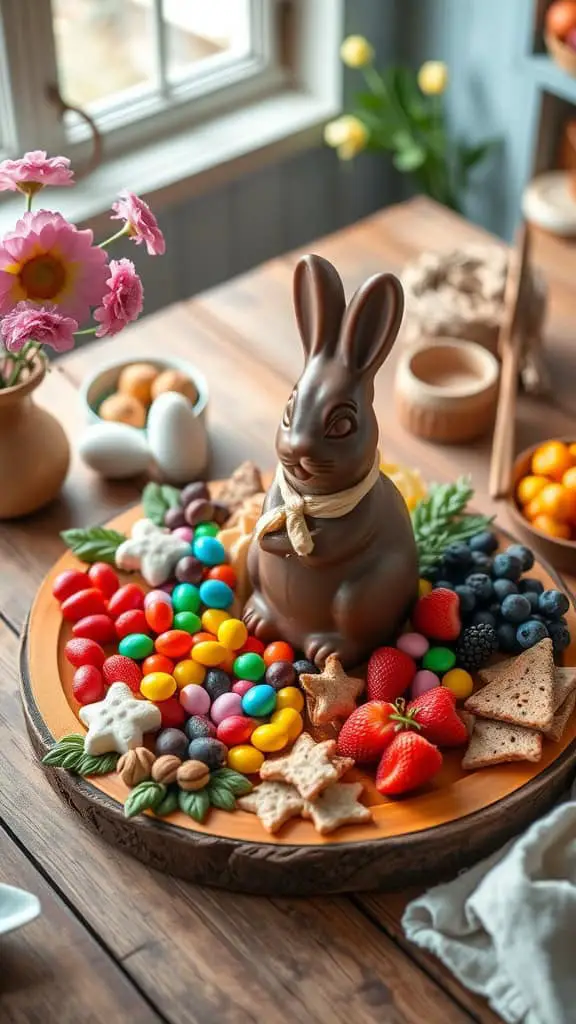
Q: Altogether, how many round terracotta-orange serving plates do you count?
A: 1